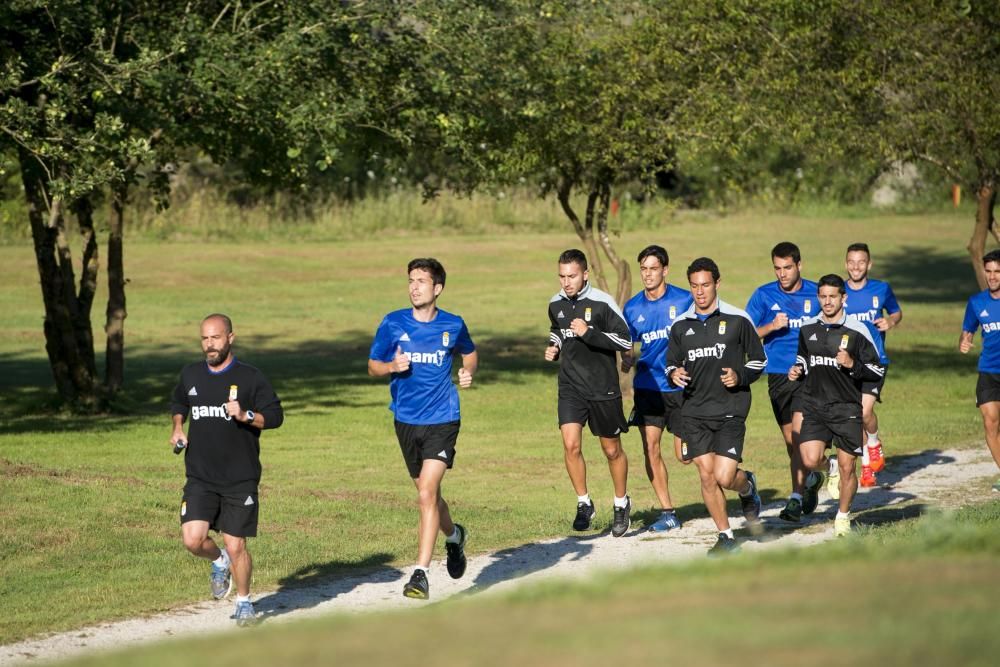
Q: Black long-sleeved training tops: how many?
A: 4